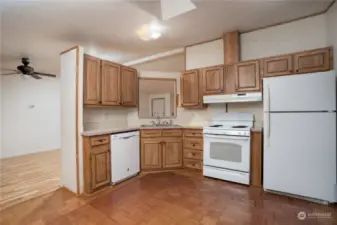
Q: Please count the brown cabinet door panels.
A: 11